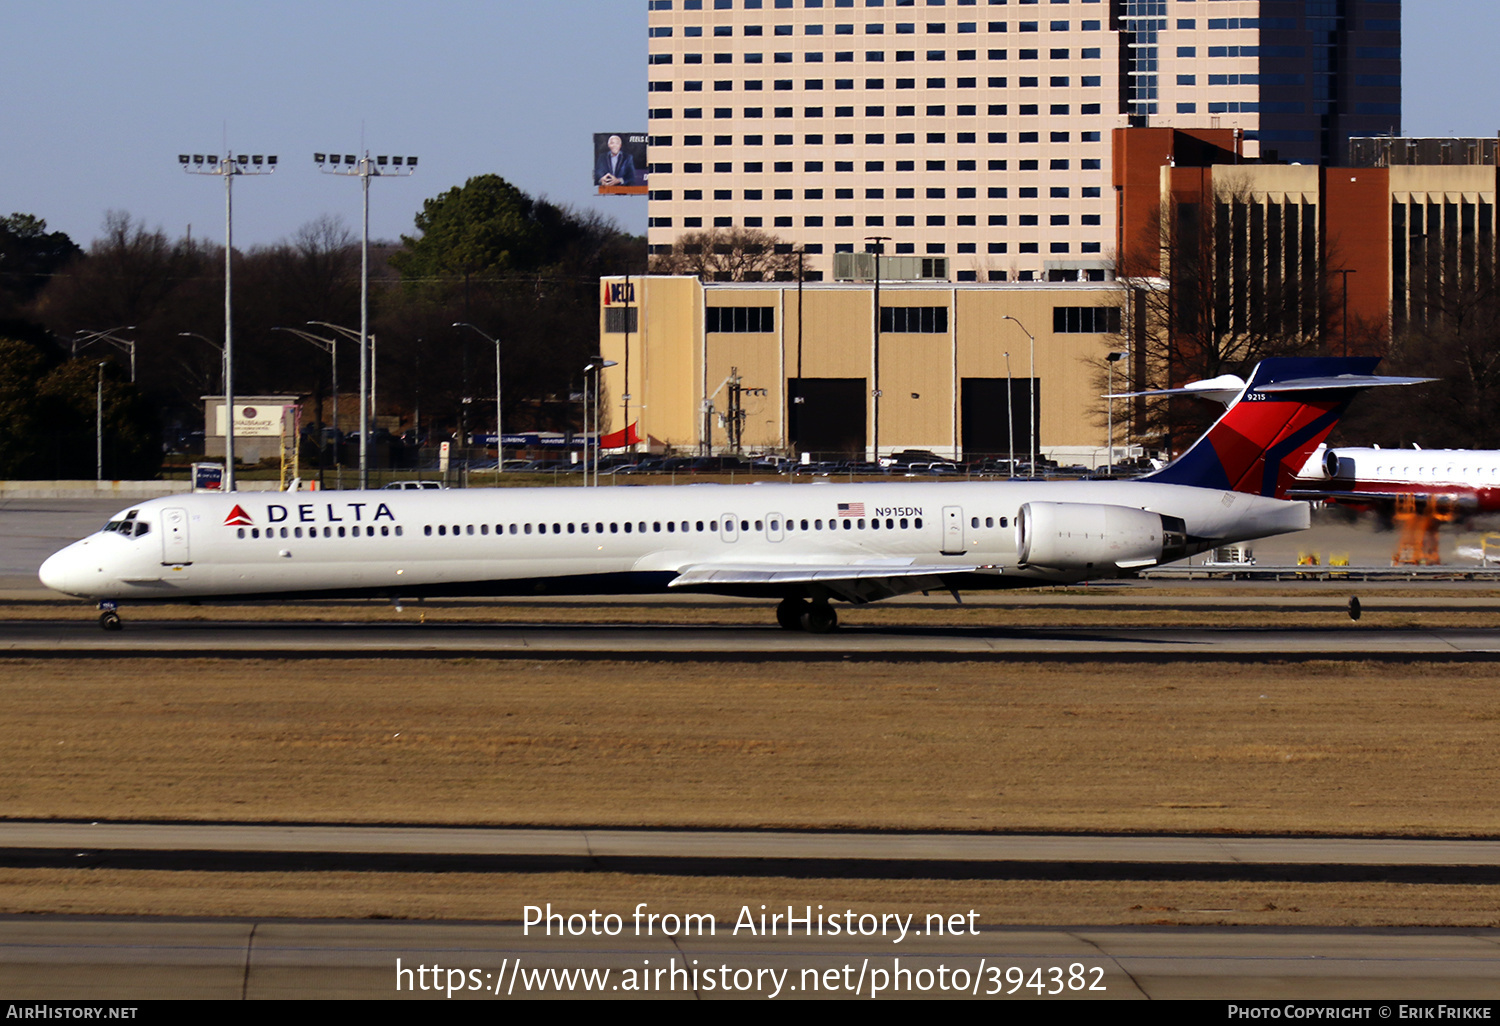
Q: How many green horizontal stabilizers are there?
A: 0